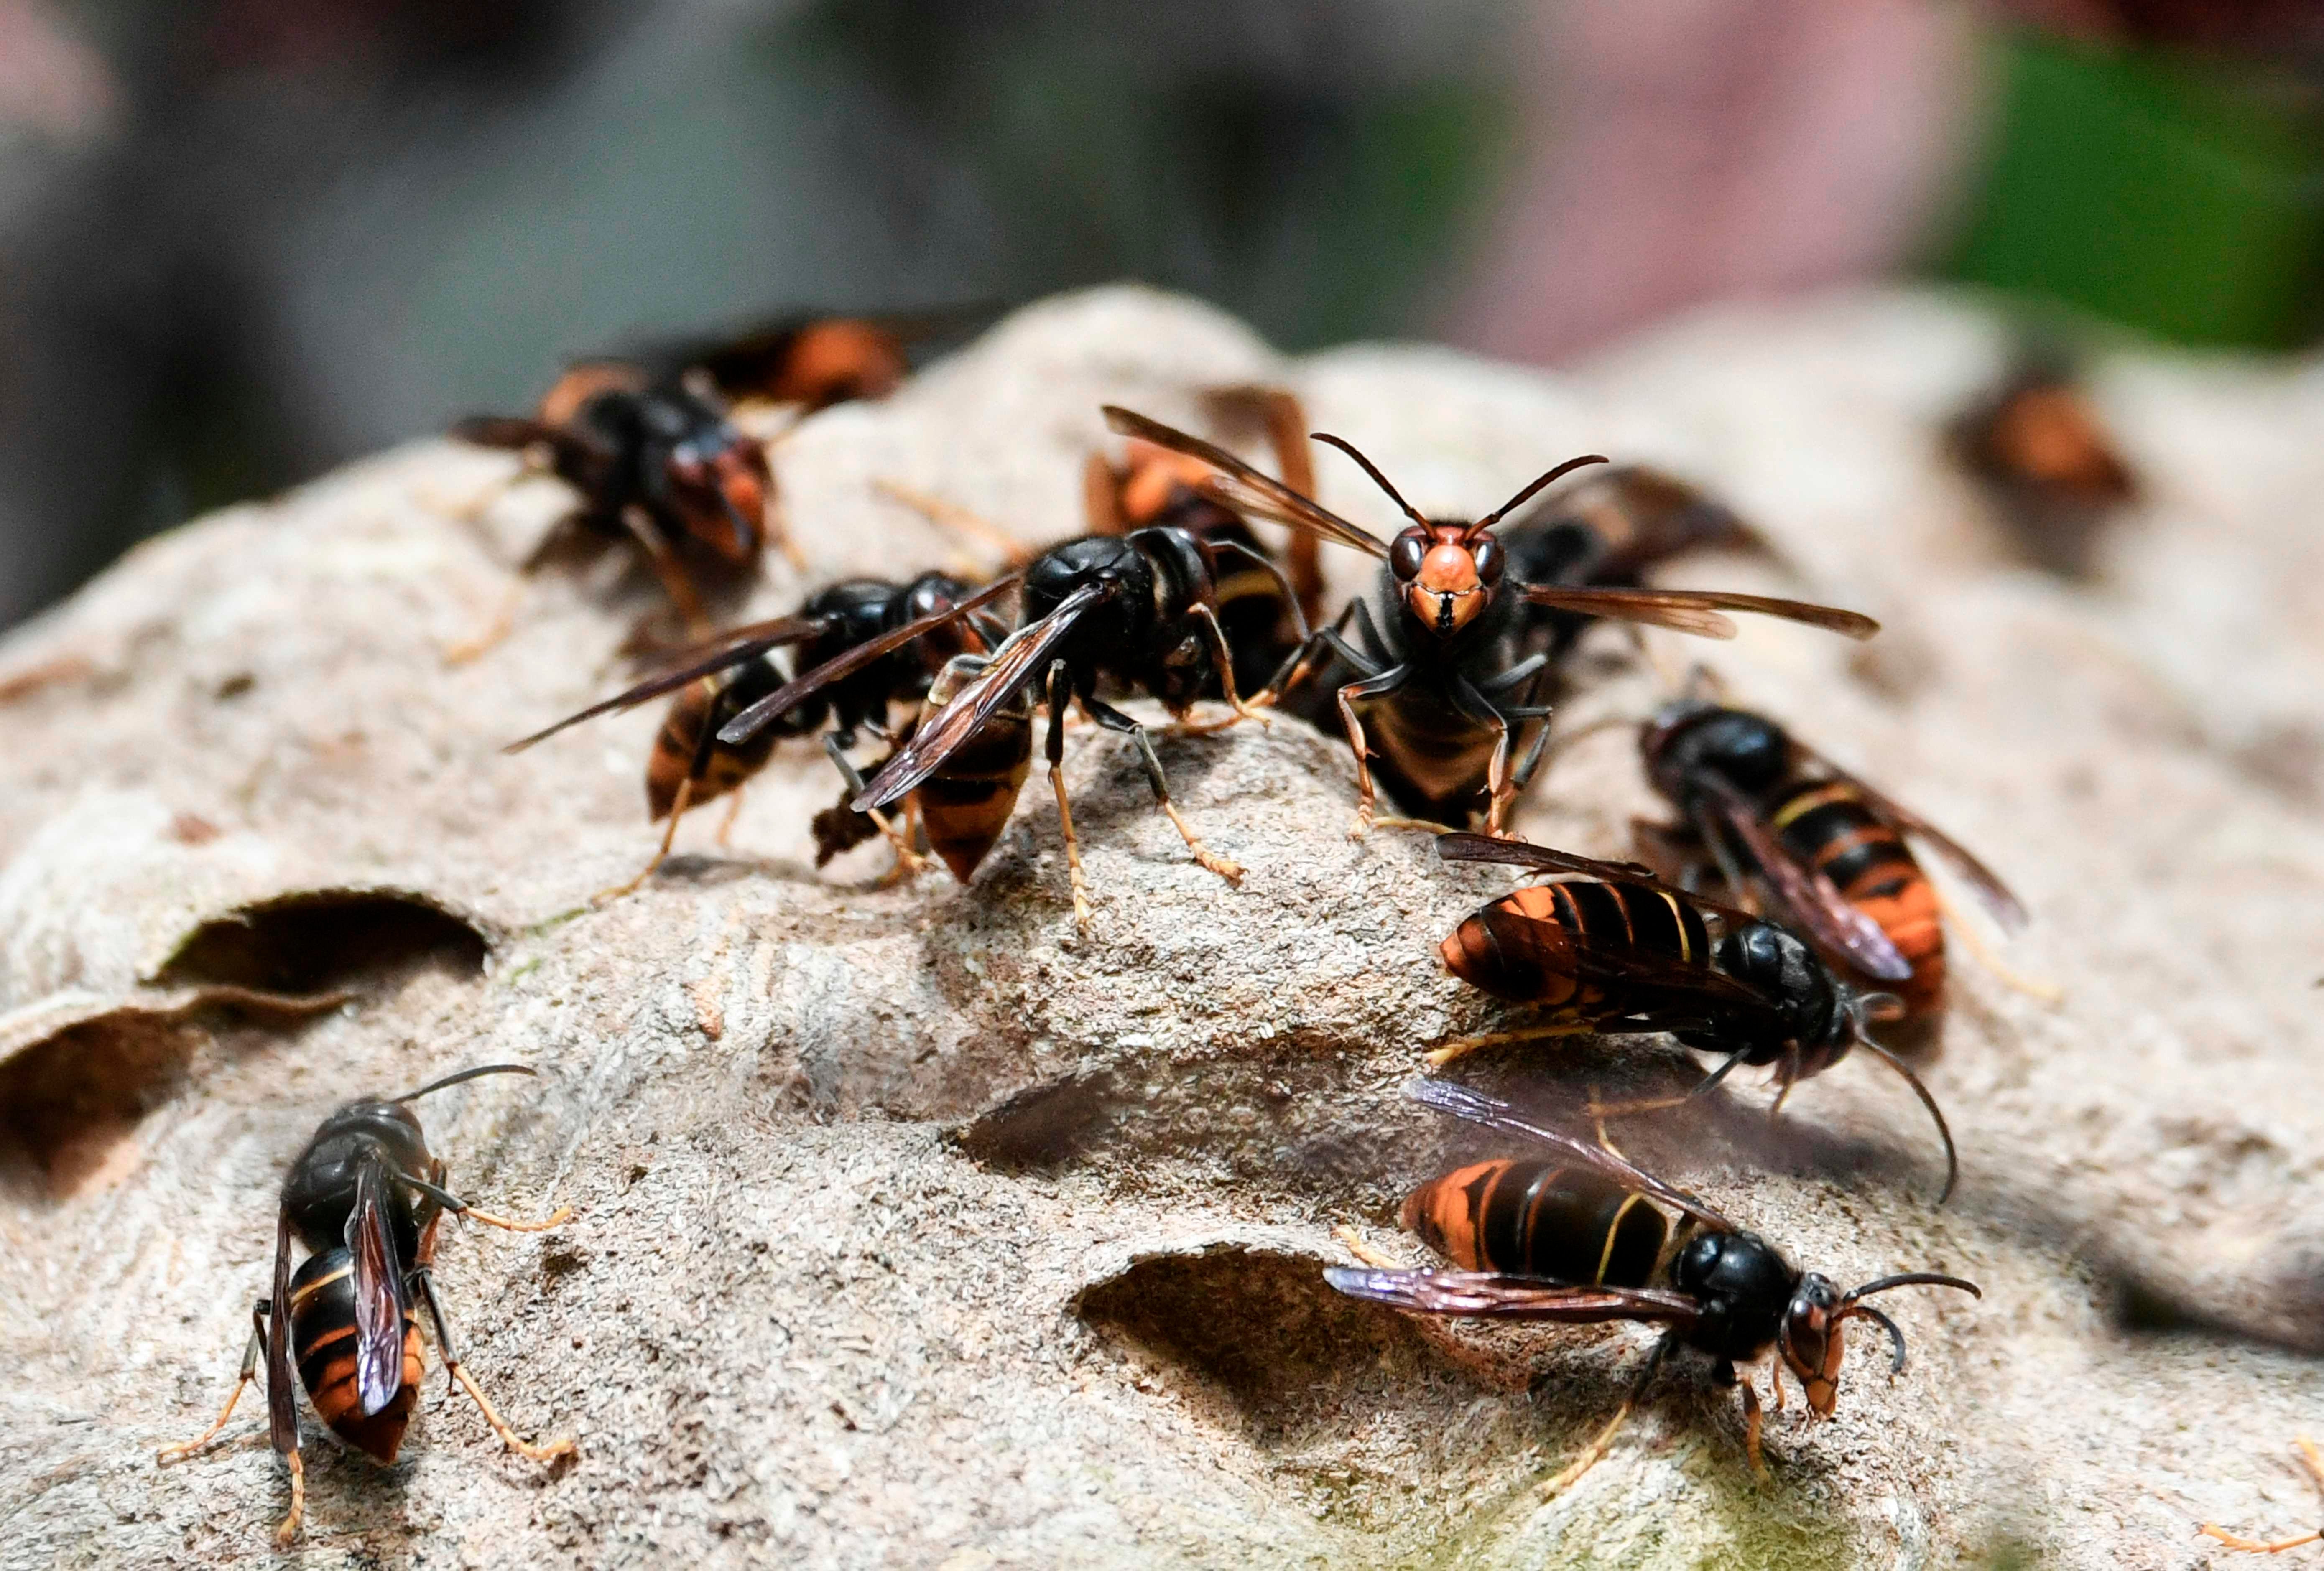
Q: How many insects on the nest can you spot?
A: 12